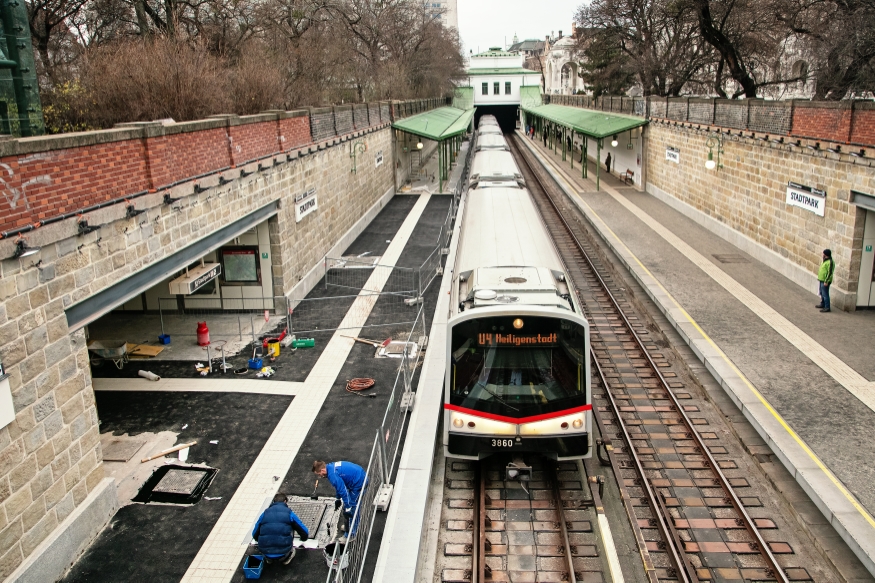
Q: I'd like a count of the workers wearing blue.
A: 2